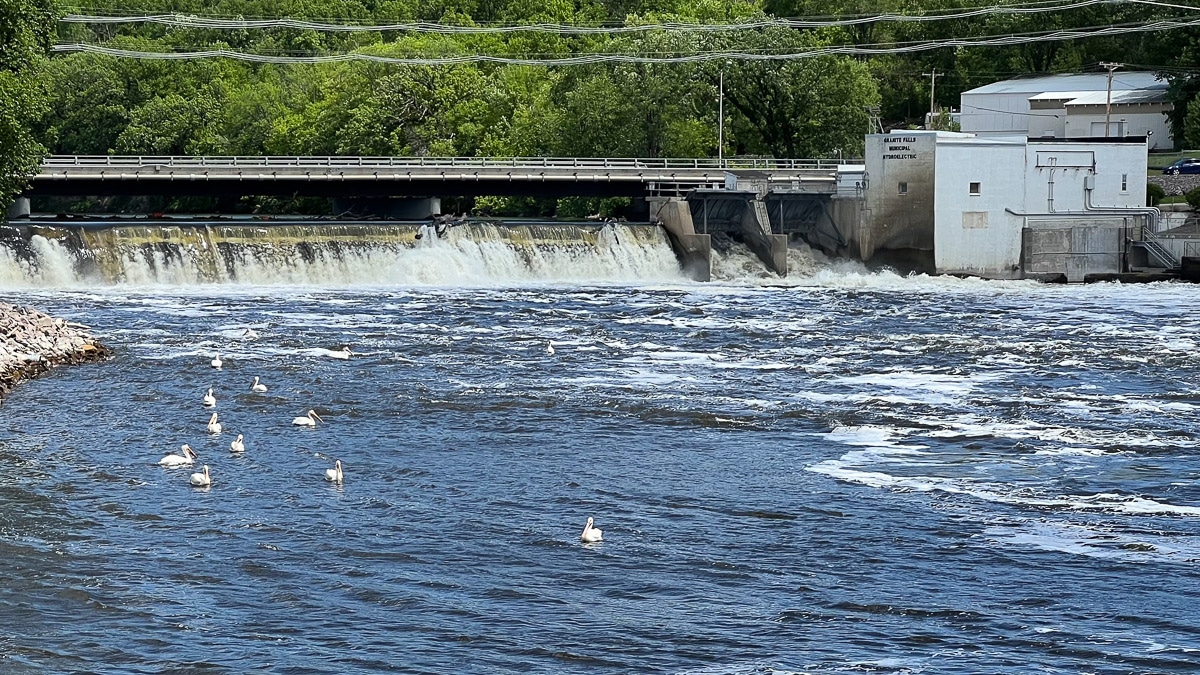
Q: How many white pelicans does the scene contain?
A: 13